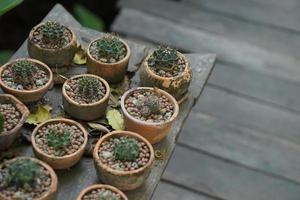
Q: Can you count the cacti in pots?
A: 11